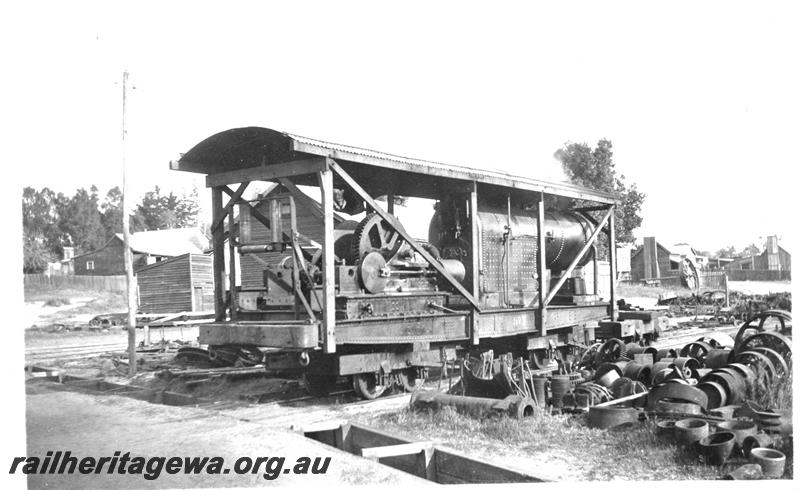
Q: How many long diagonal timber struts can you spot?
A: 2